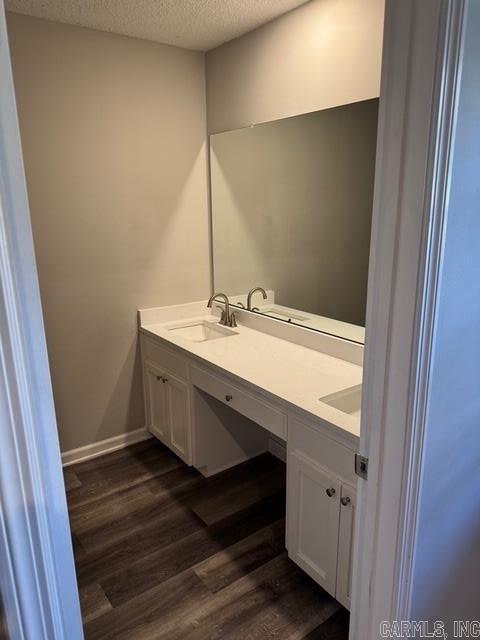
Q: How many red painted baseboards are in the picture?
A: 0